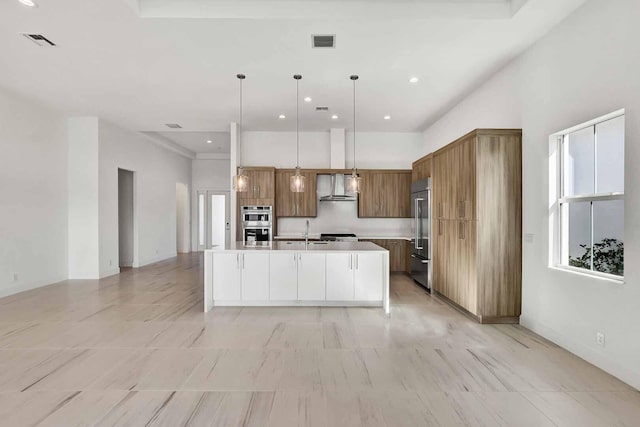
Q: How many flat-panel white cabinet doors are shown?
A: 6